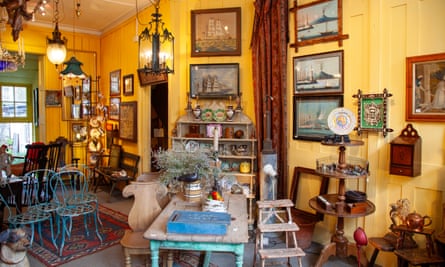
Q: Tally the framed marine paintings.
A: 5